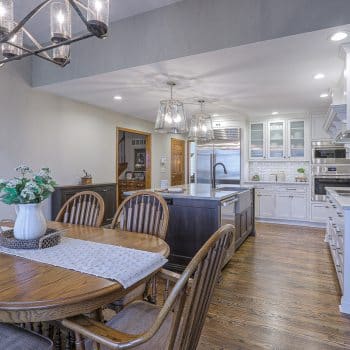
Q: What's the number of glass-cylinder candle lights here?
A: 5